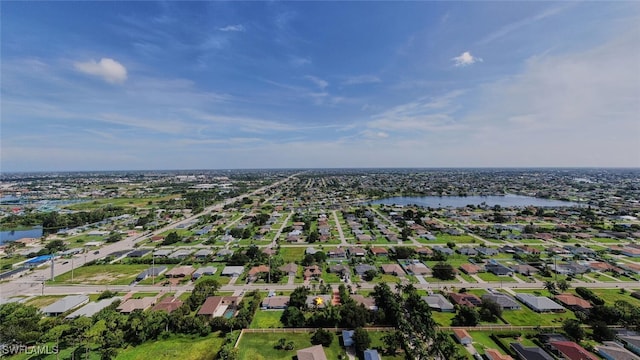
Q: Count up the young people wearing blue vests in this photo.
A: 0